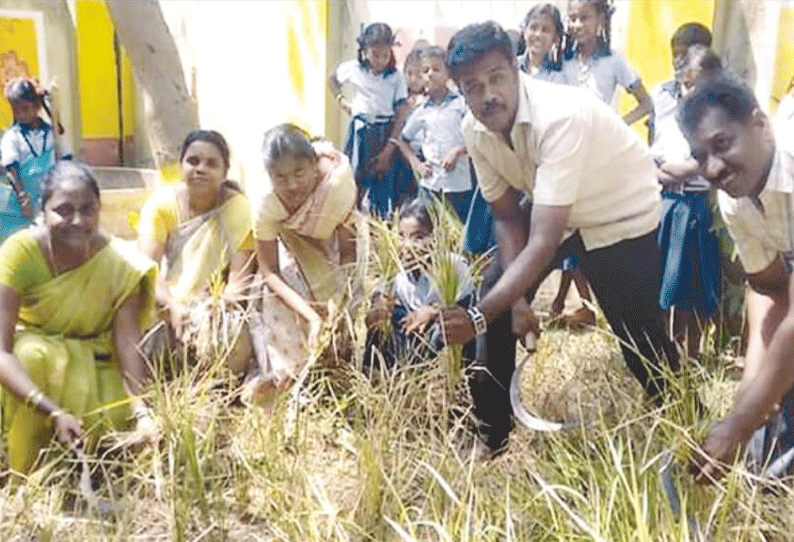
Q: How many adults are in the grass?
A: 5